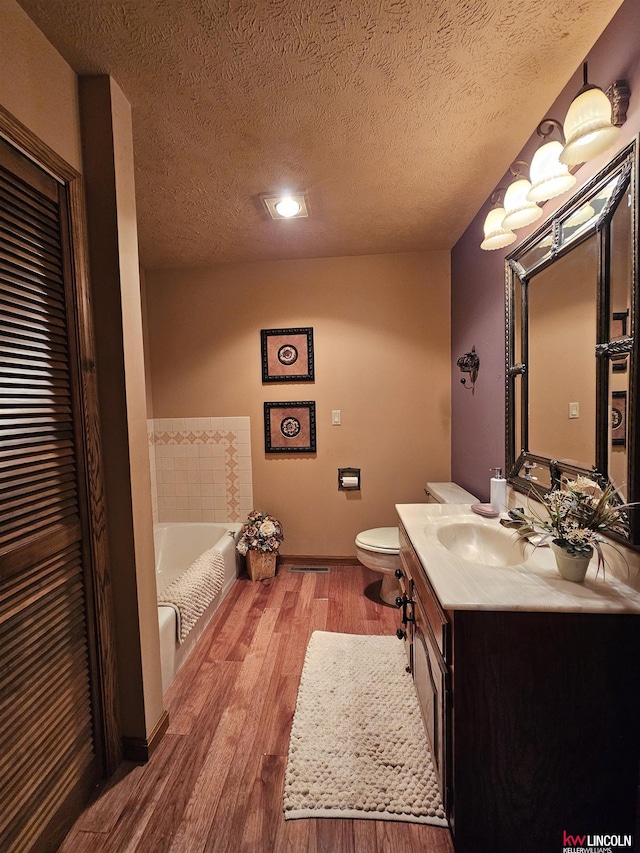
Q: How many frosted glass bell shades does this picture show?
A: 4